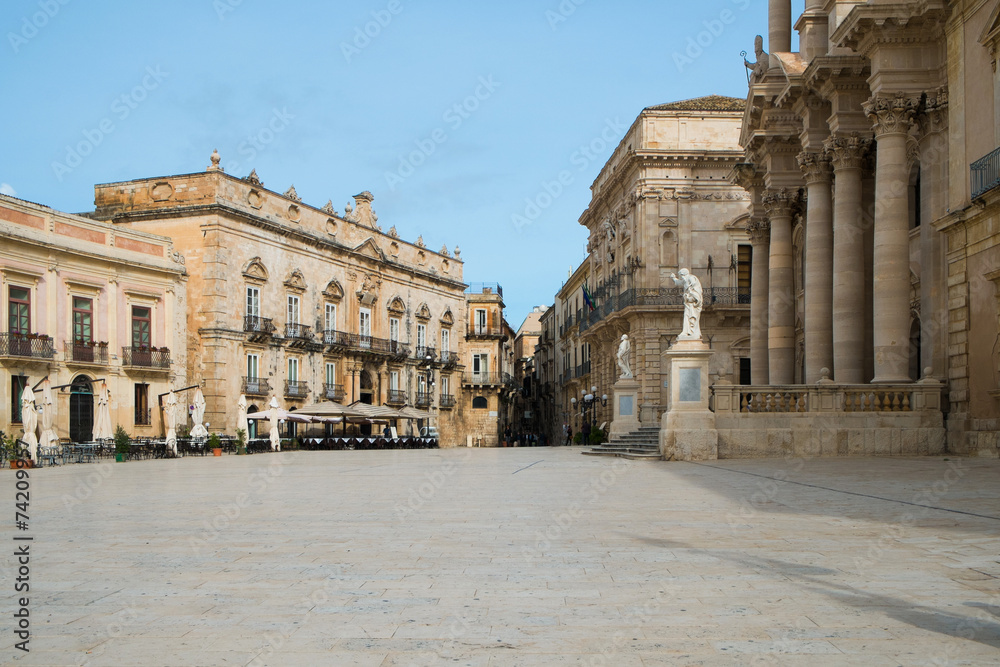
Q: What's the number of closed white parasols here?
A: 7